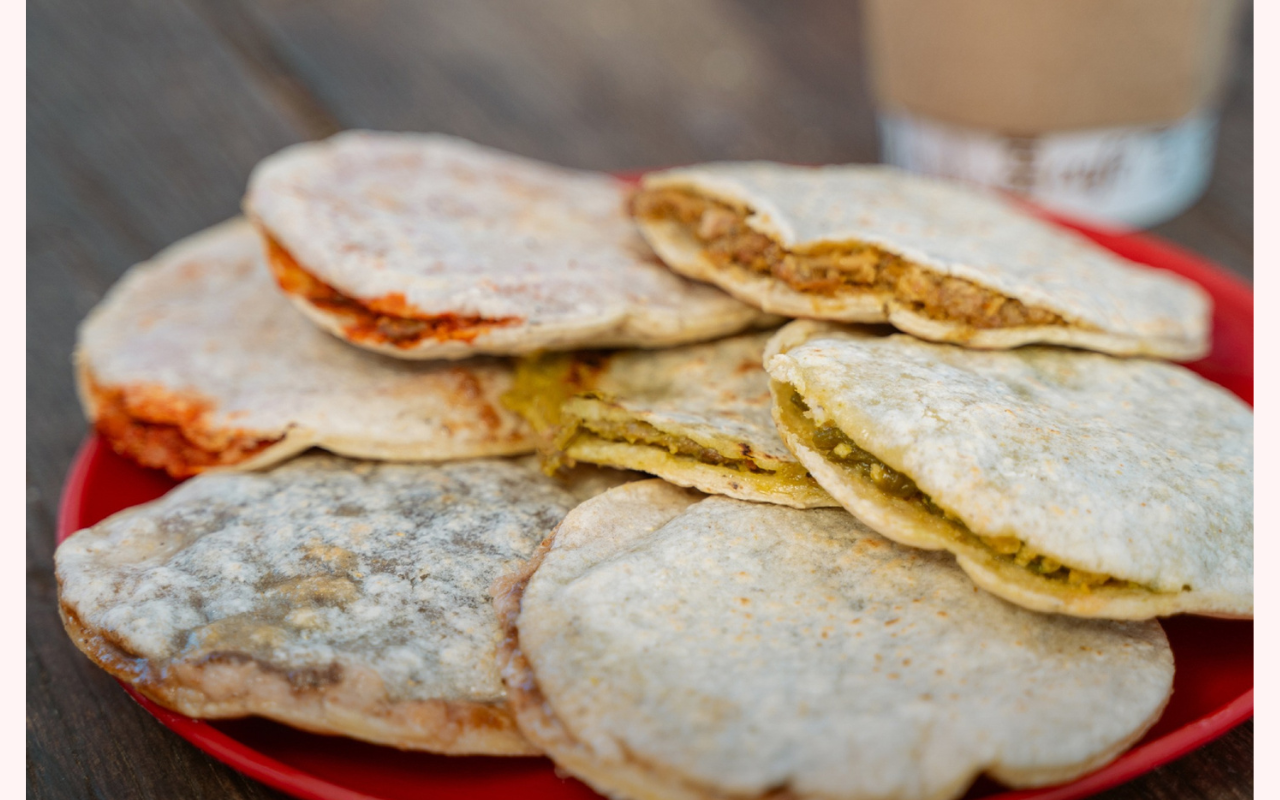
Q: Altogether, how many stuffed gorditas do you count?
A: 7